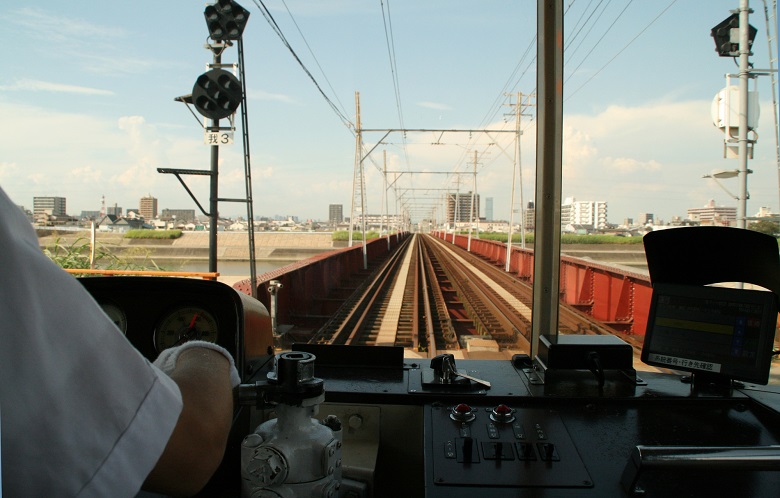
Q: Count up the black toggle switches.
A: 4